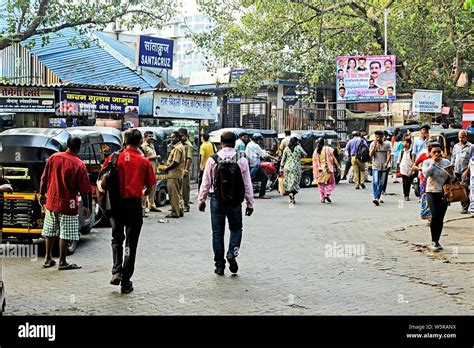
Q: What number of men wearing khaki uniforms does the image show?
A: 3